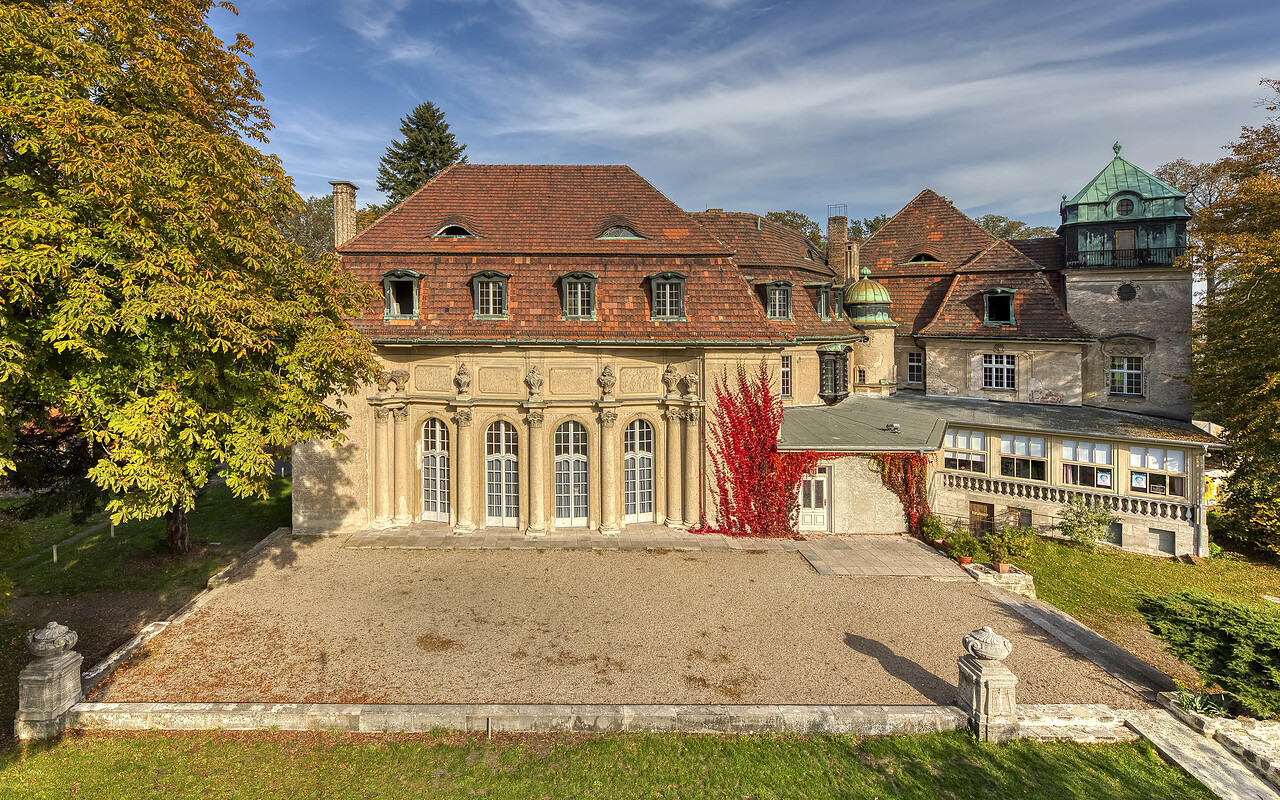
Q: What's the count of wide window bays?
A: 4